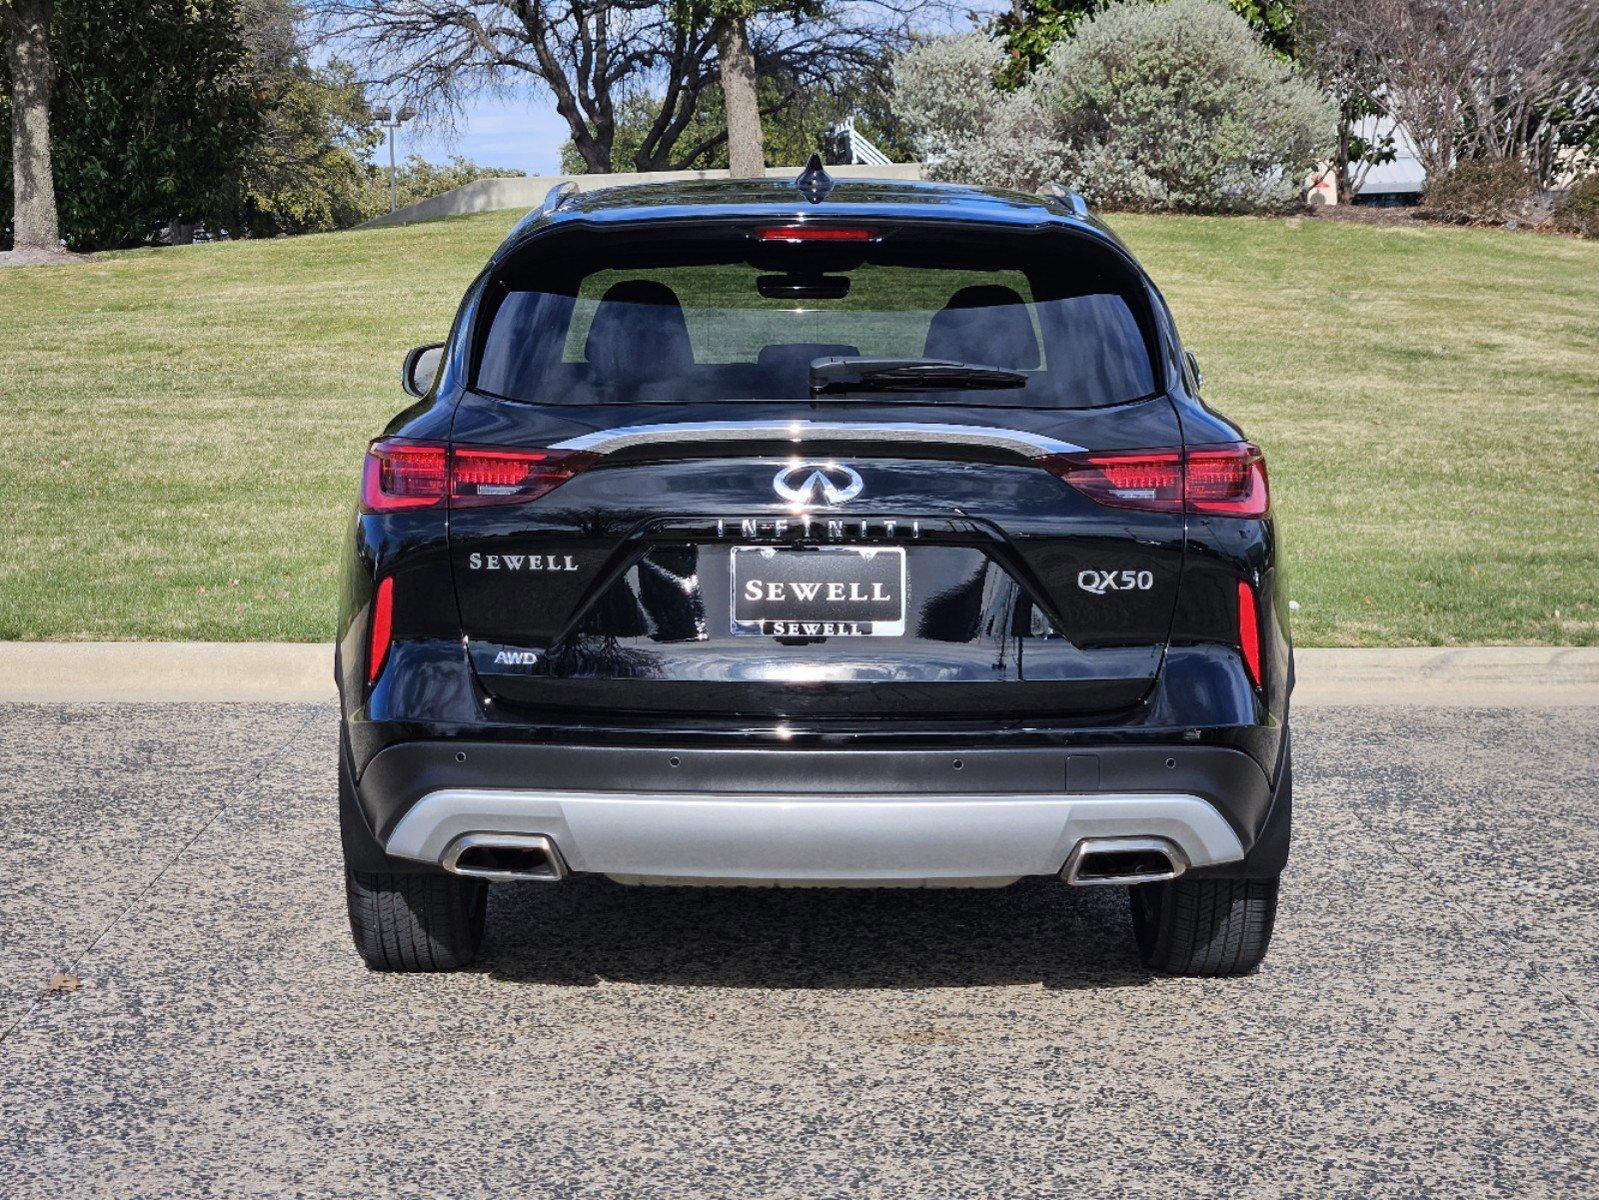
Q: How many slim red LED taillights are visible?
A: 2